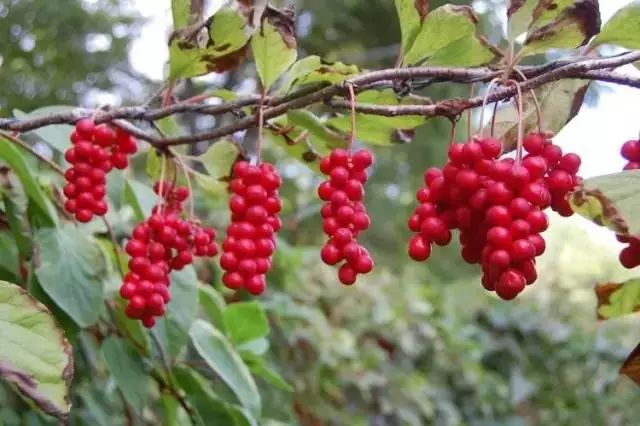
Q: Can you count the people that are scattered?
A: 0